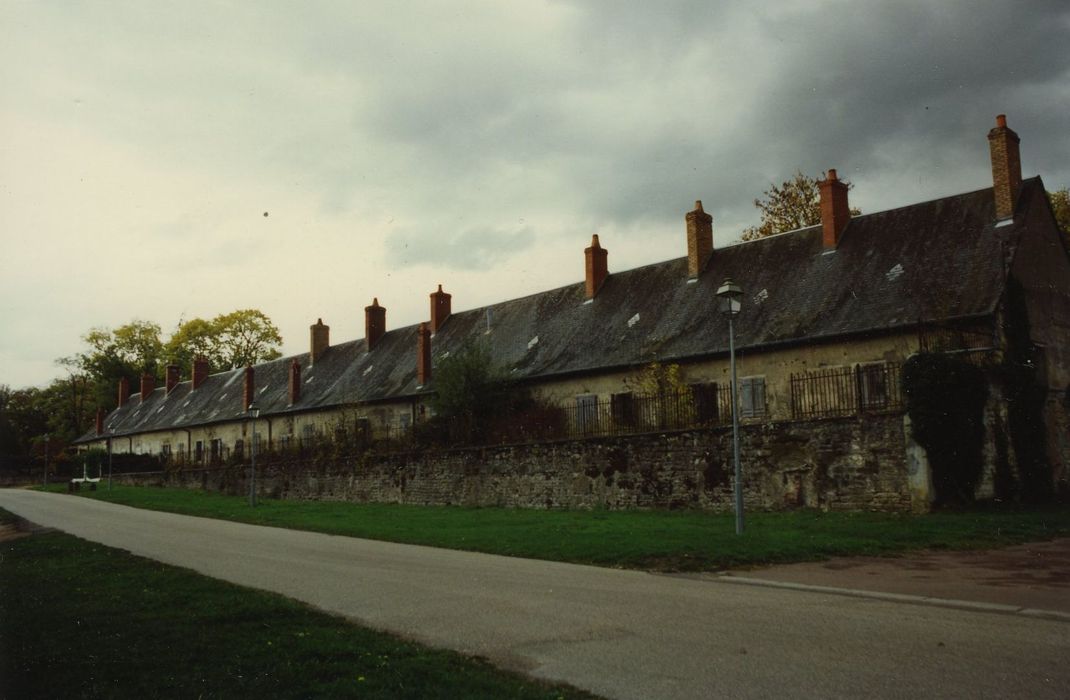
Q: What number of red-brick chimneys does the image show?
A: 12